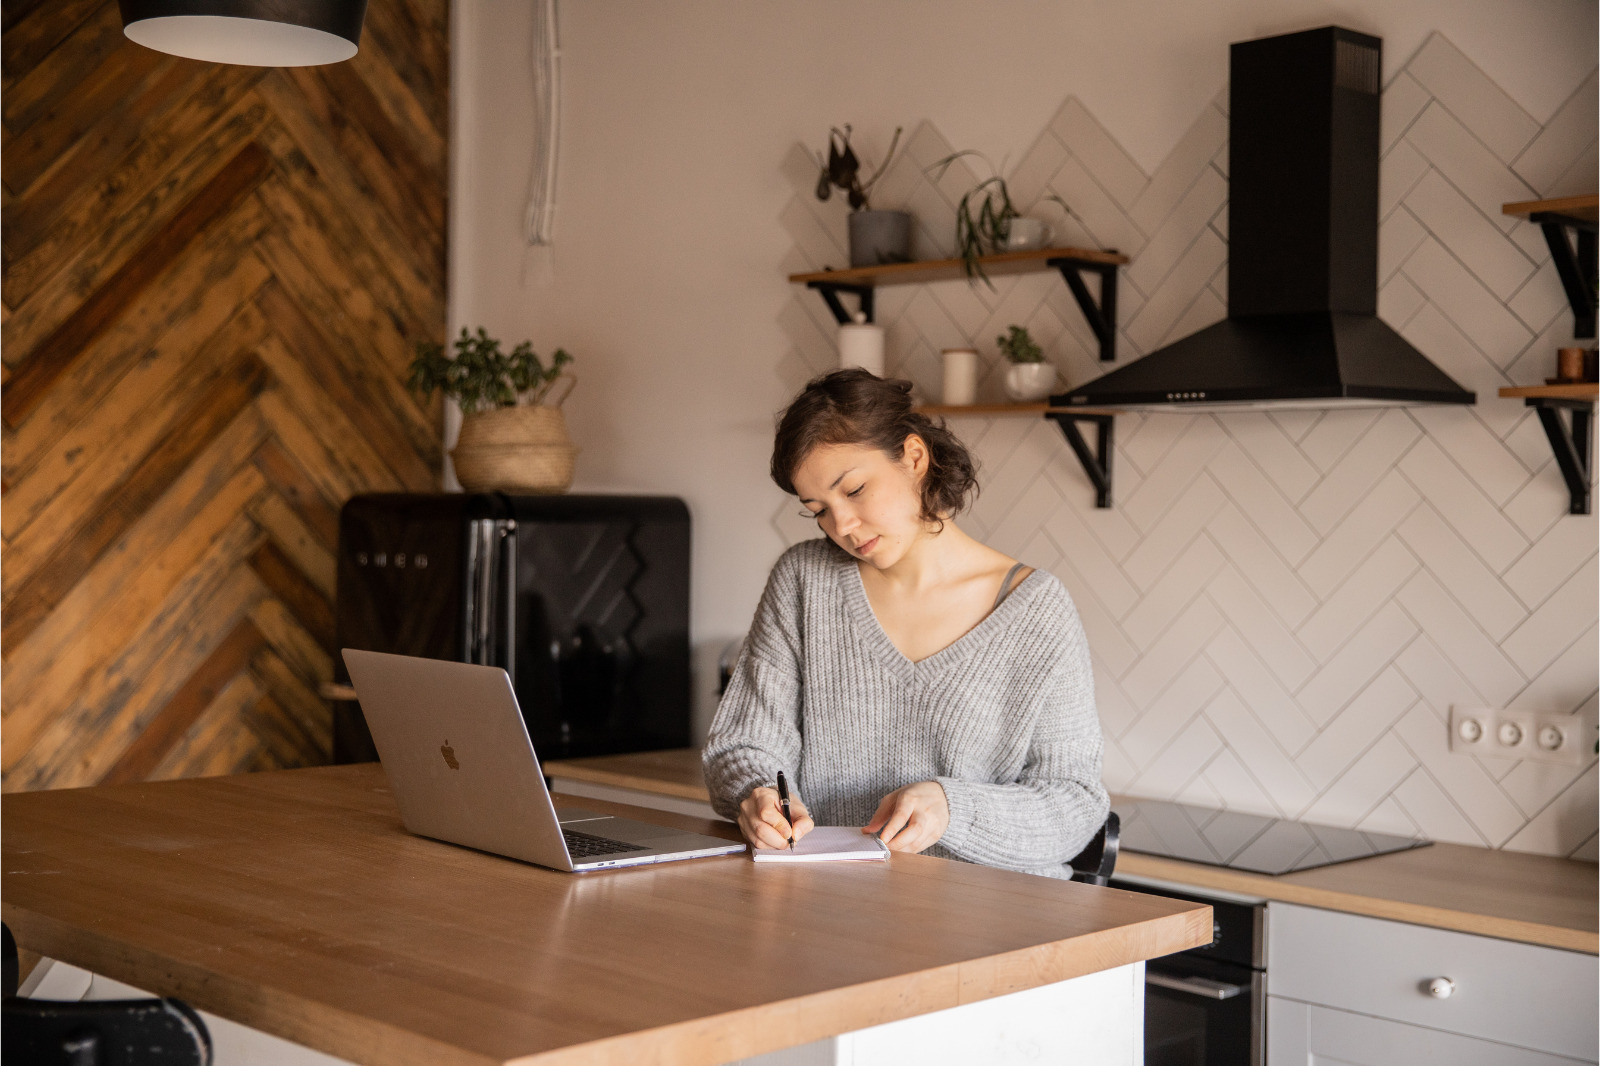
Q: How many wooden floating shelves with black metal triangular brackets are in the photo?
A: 4